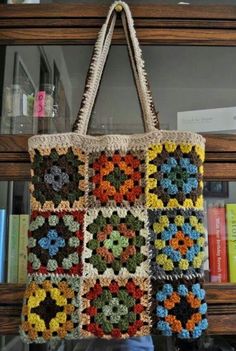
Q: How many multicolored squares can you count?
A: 9